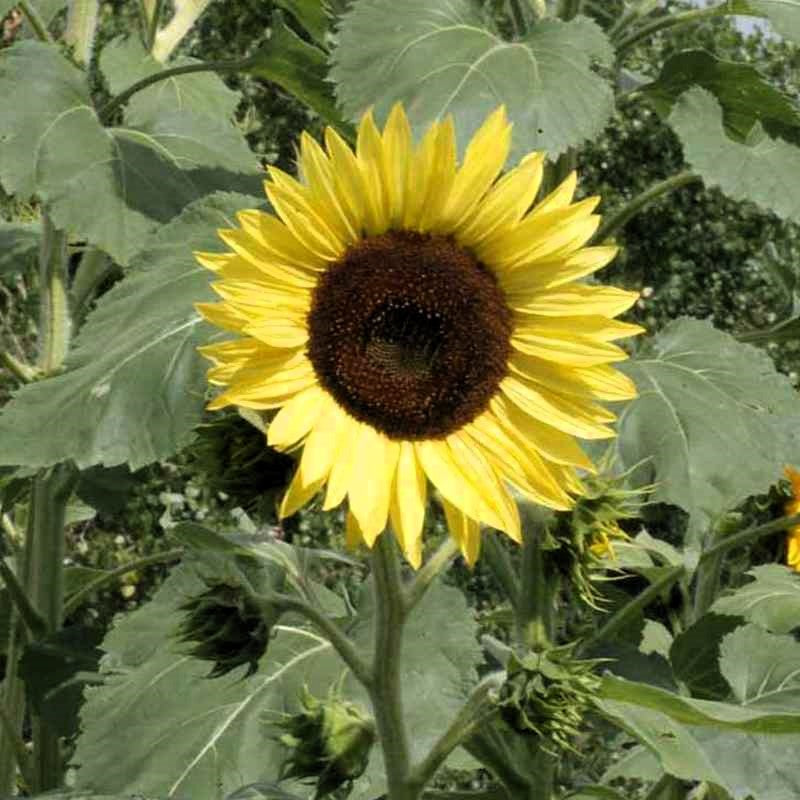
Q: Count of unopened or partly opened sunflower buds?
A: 5